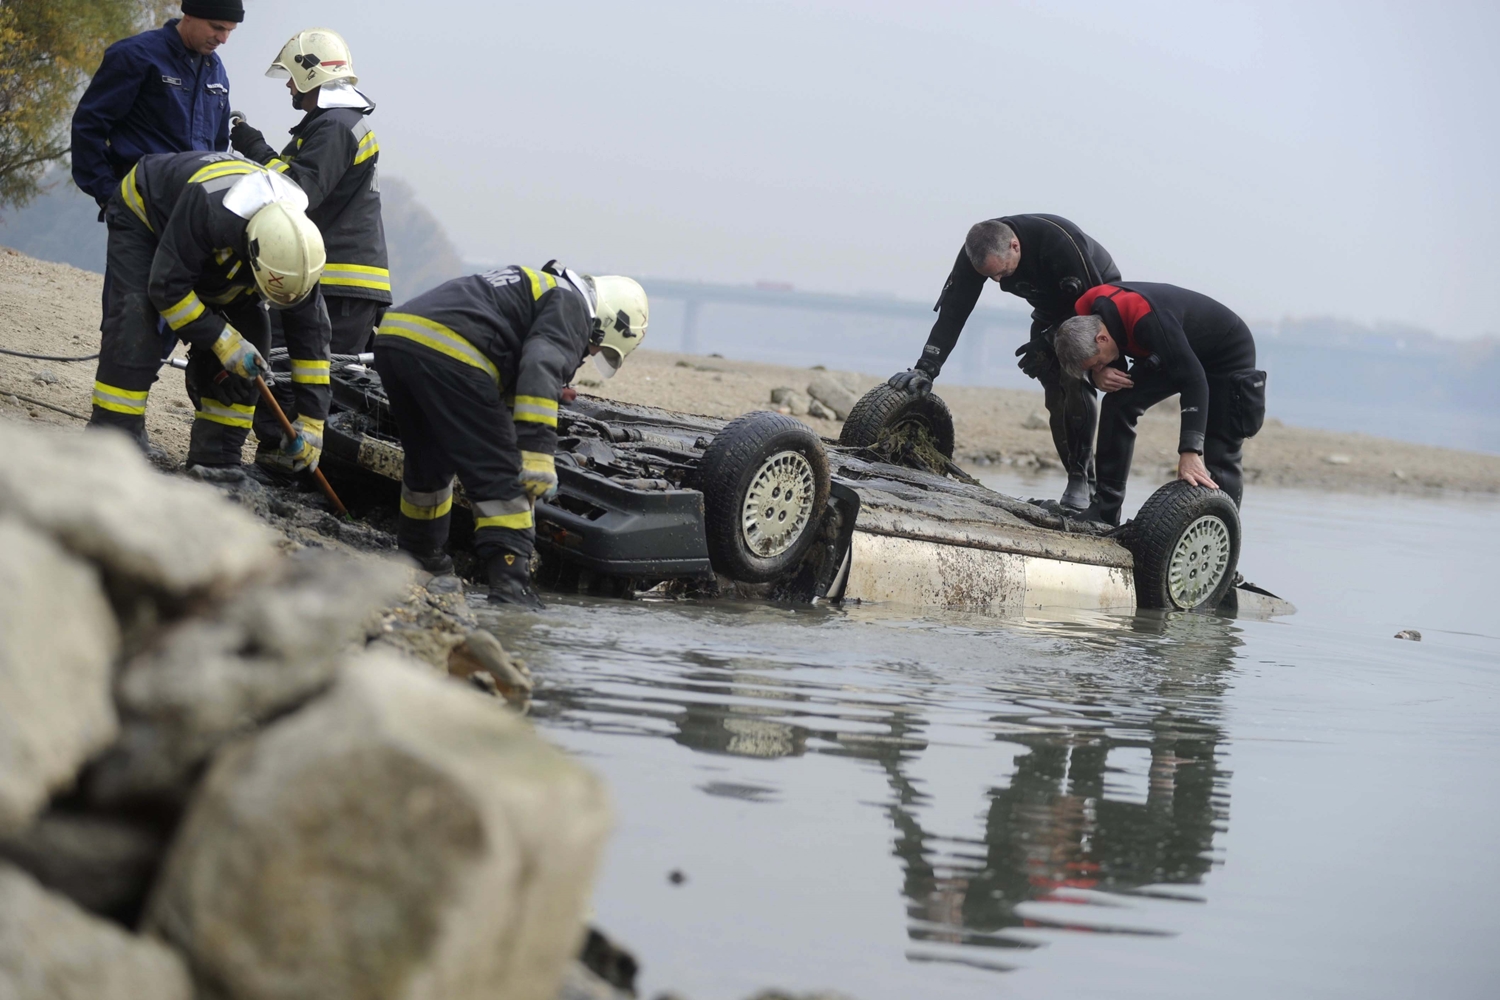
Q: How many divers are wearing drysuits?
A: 2